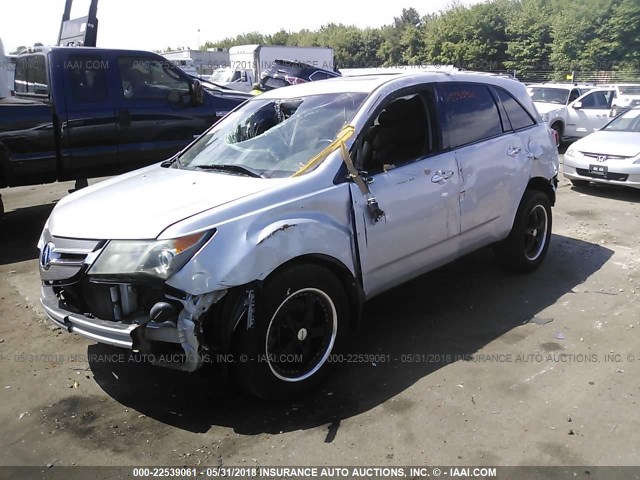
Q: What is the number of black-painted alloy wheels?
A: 2